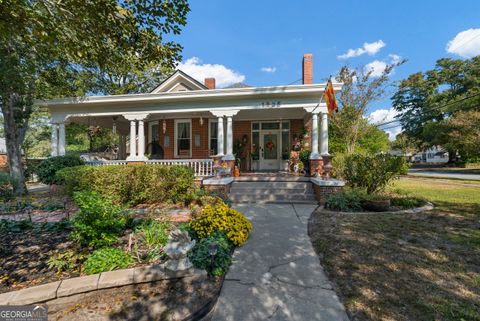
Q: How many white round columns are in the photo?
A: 8